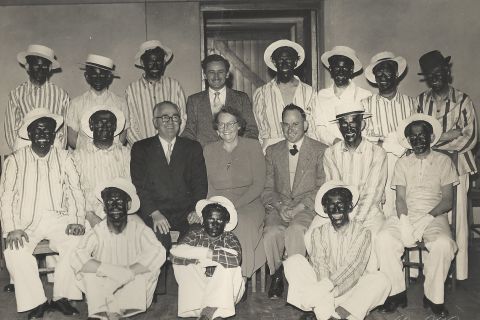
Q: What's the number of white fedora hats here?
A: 13